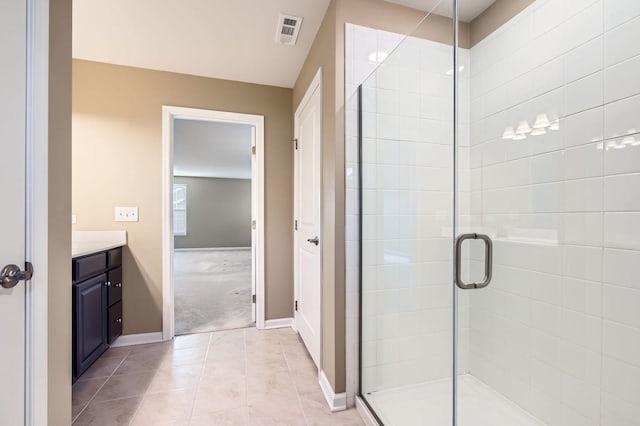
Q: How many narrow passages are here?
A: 1